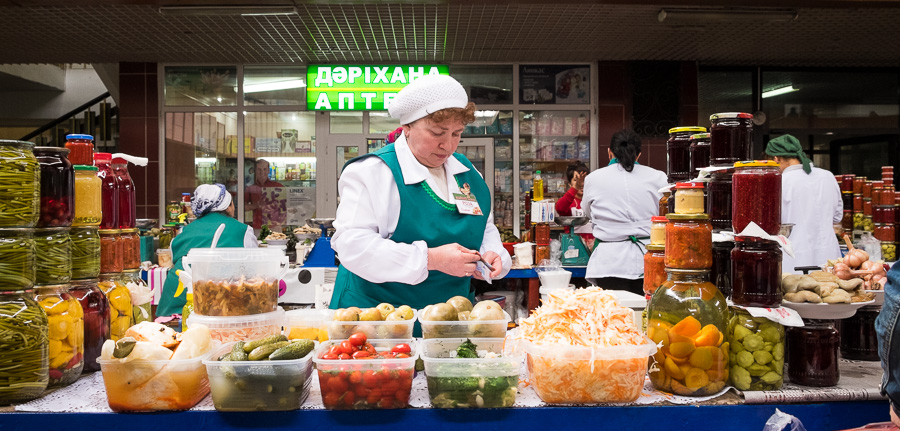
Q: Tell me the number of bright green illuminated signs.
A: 1